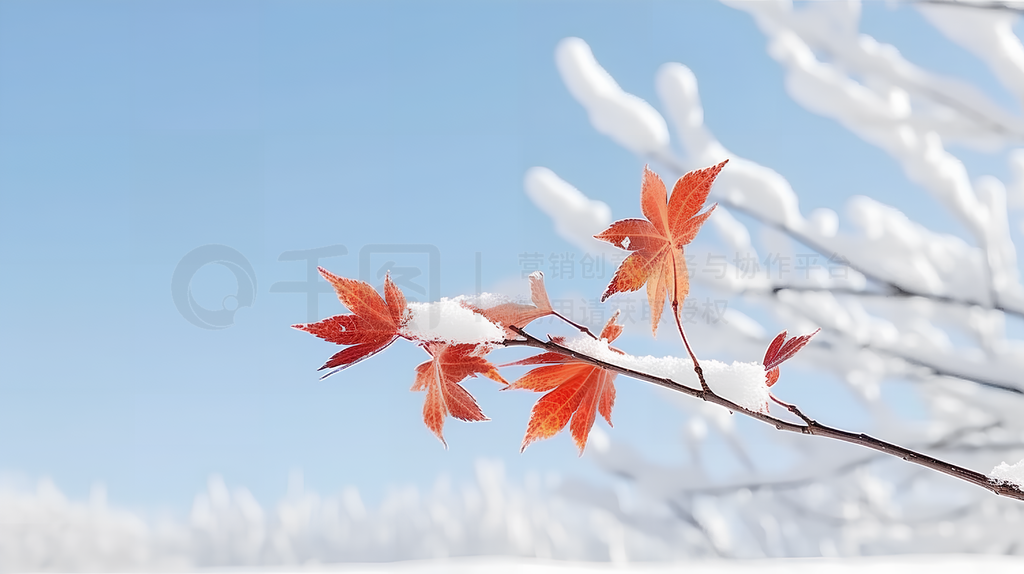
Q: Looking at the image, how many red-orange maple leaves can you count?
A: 6